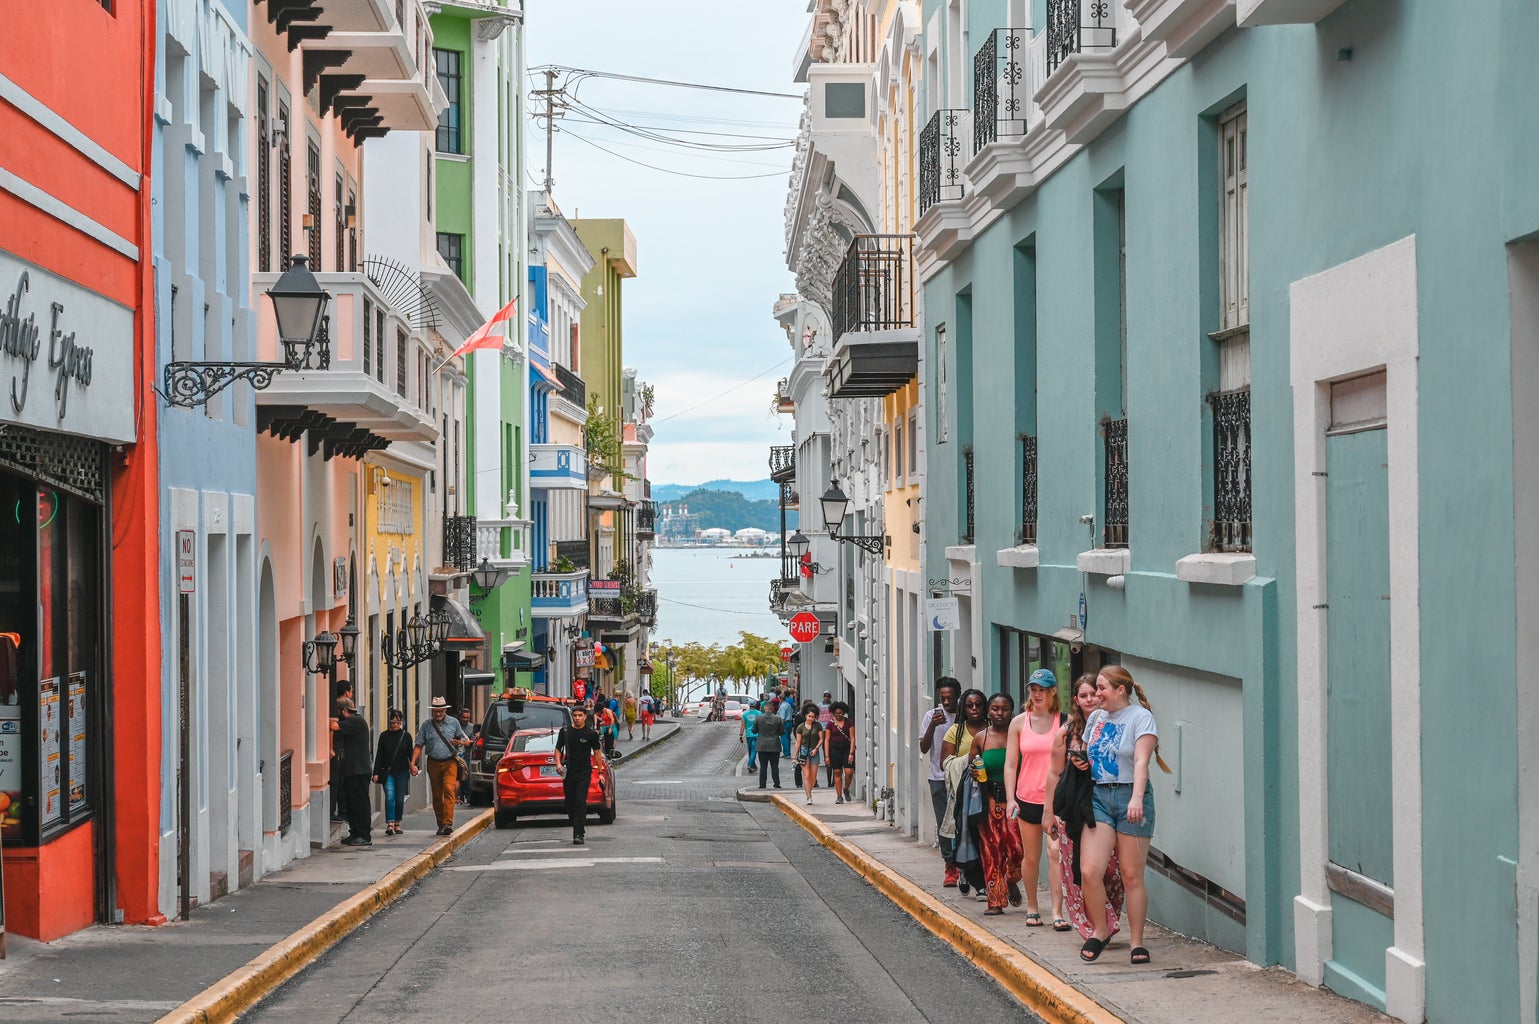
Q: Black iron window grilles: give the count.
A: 4